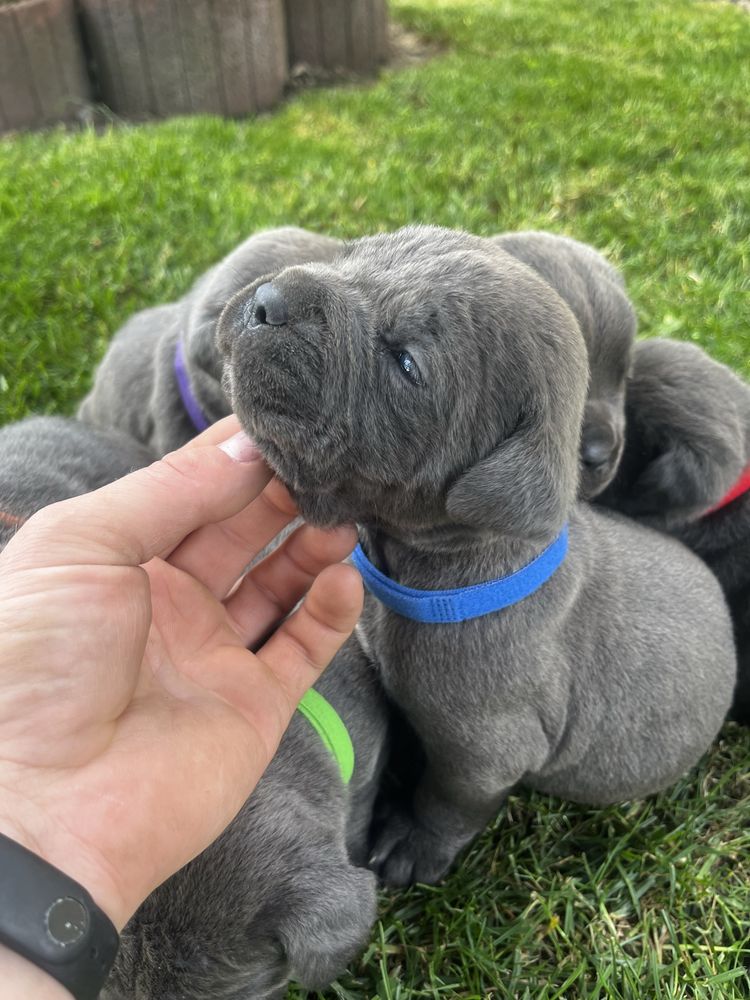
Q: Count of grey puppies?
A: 6